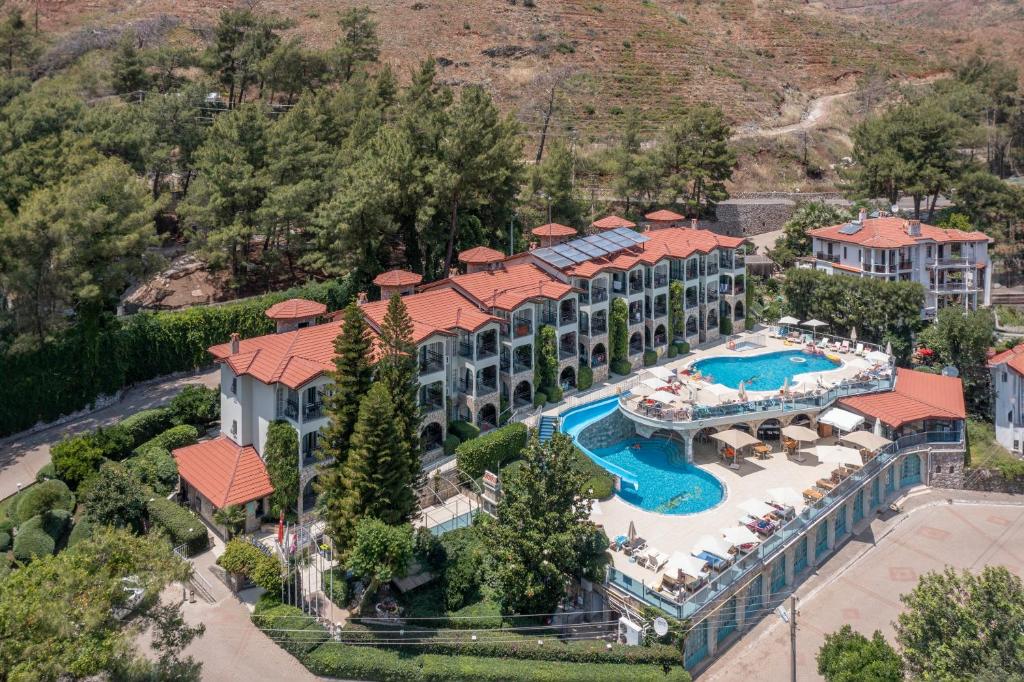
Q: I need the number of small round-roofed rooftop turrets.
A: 6